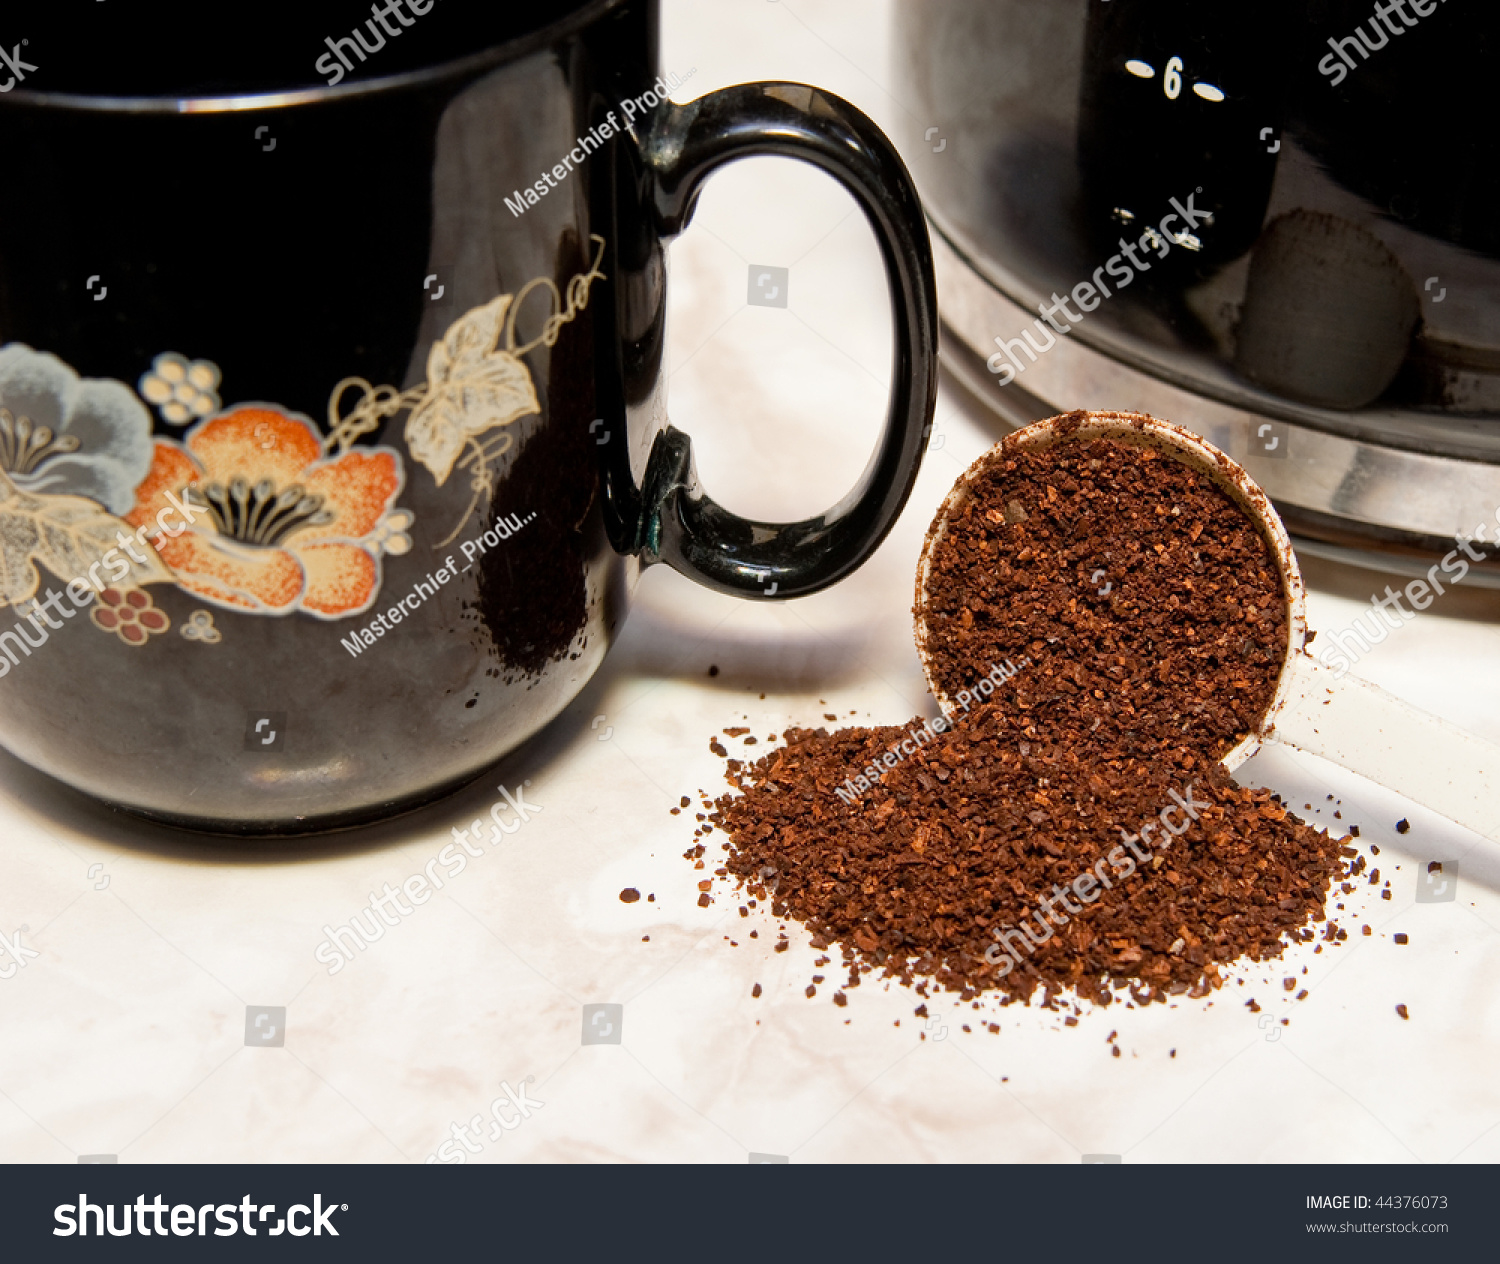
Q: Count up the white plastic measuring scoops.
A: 1